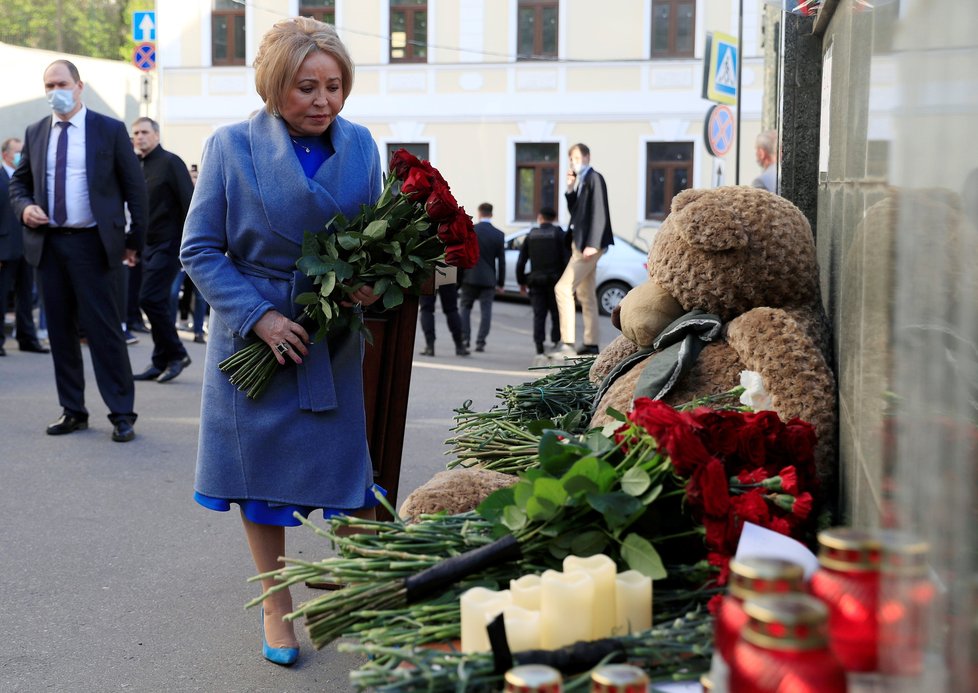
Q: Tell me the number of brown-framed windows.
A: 8